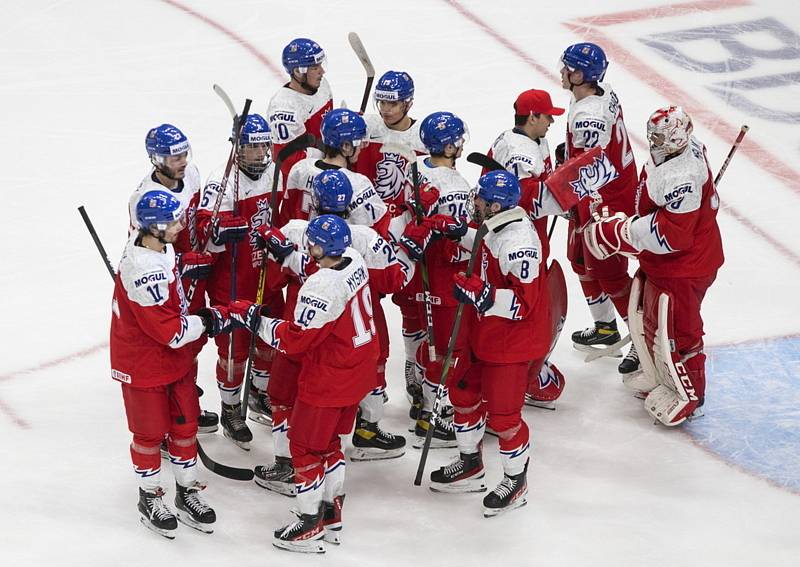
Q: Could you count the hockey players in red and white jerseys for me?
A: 13